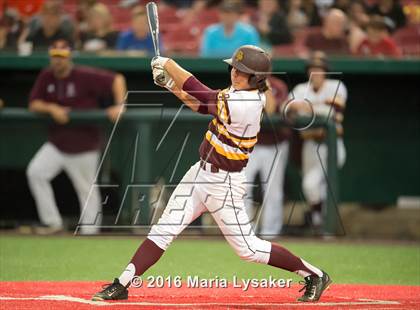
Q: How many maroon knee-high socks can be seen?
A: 2